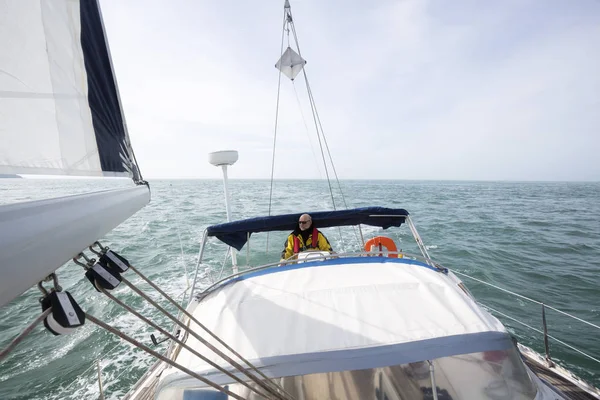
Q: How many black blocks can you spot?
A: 3